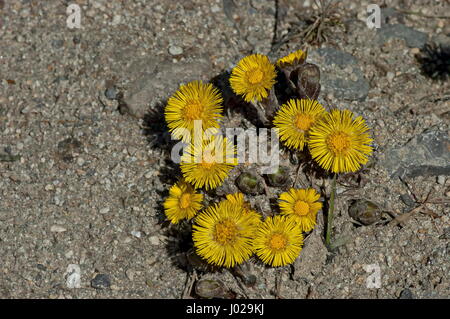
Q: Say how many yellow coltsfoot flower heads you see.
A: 11